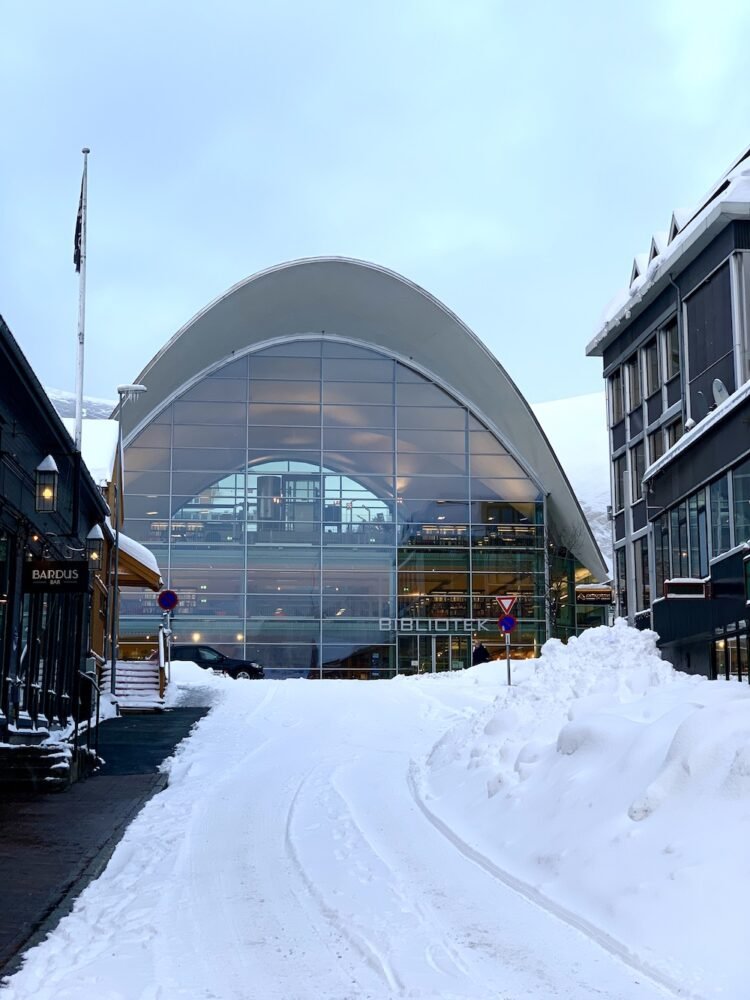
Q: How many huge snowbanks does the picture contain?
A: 1